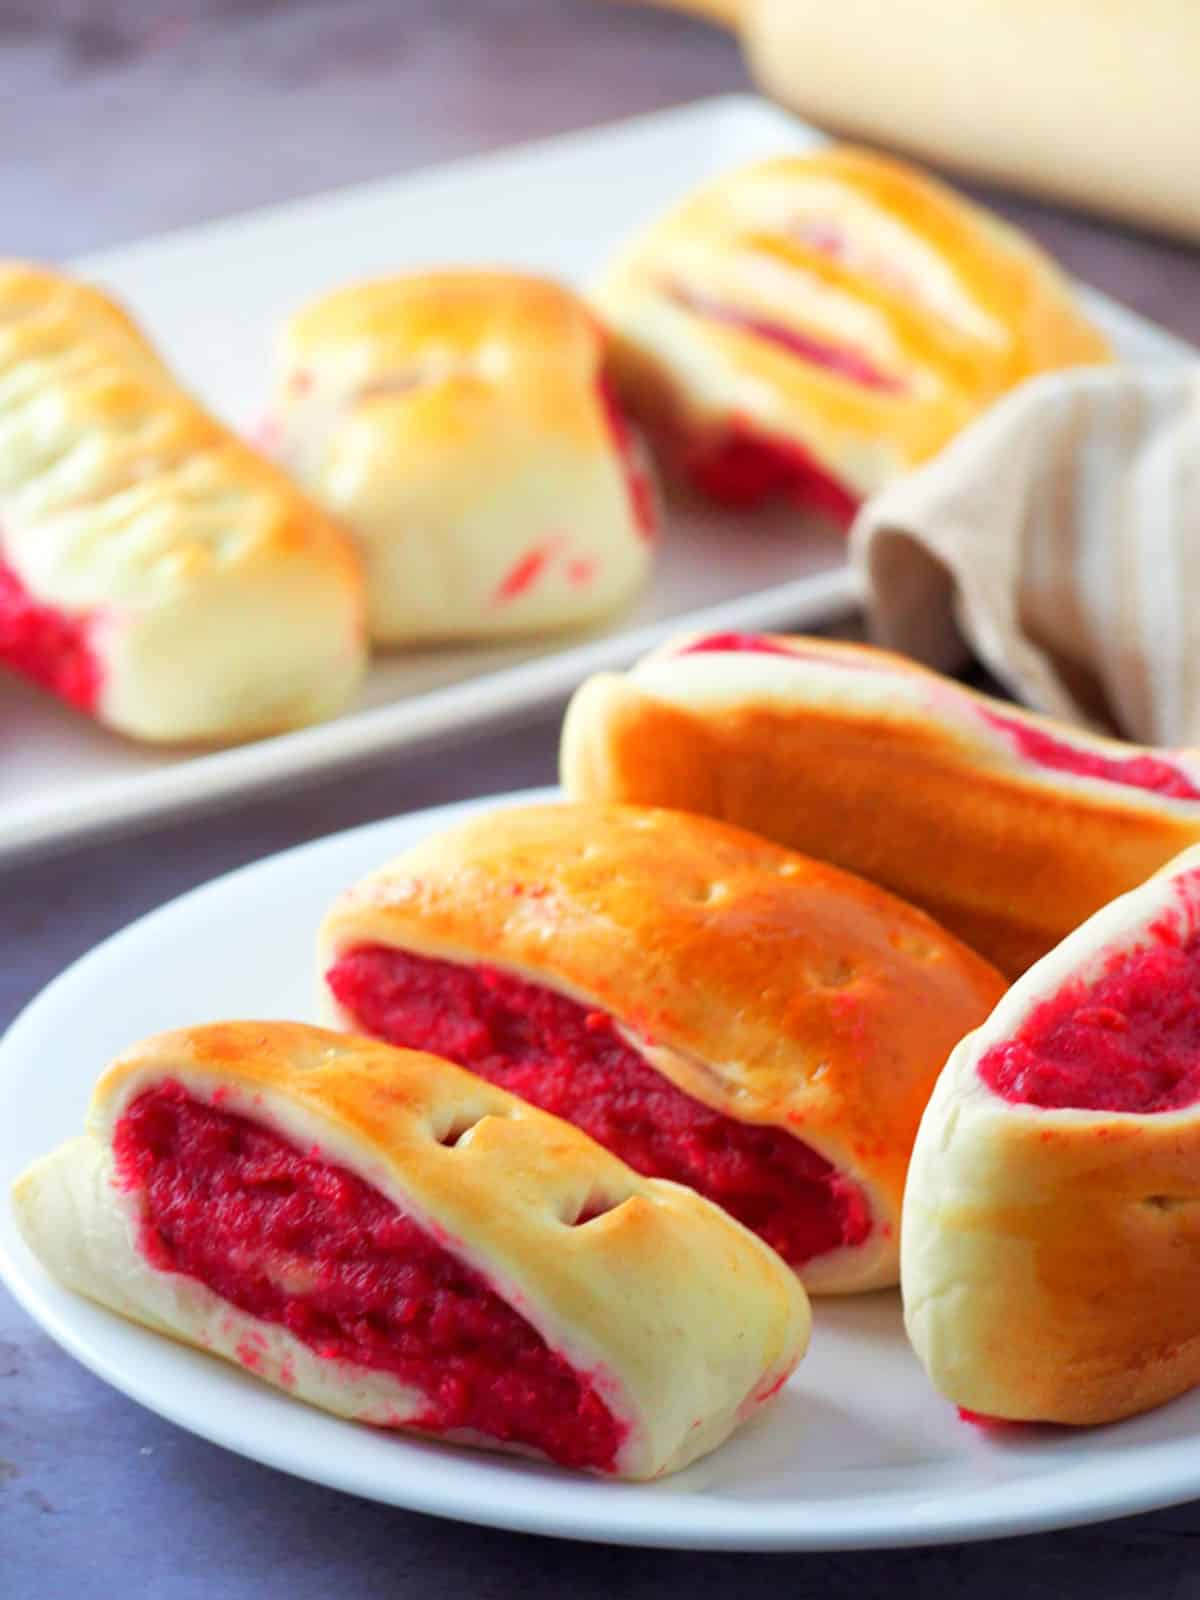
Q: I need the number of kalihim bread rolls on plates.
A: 7